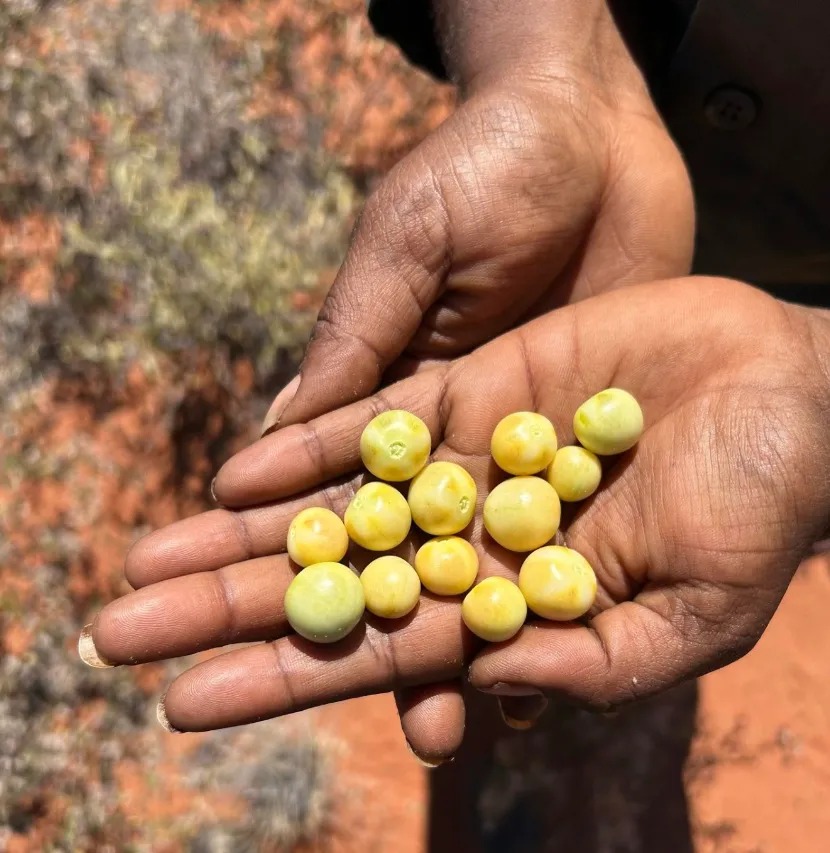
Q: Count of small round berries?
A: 13